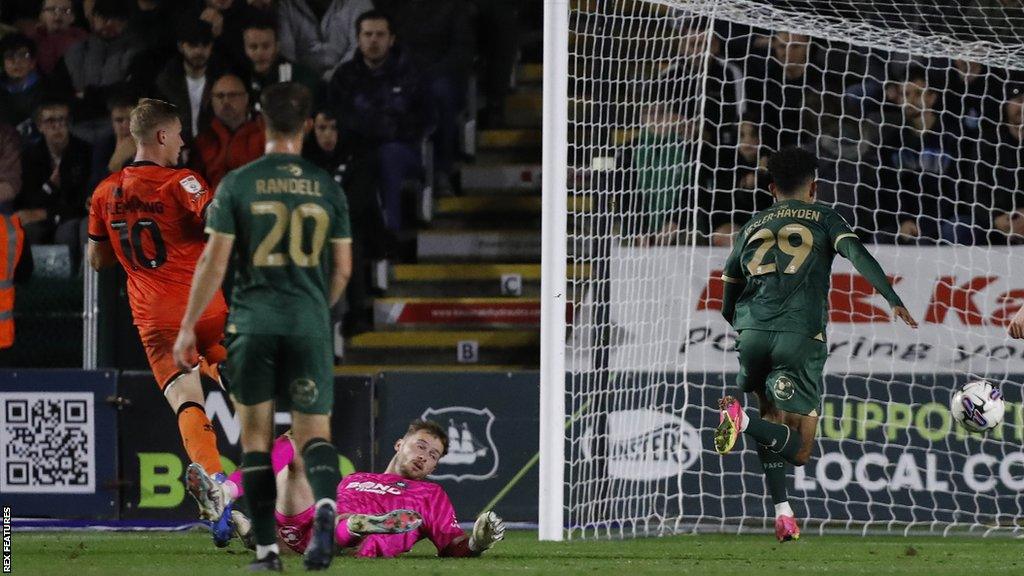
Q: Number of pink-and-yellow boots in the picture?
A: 2